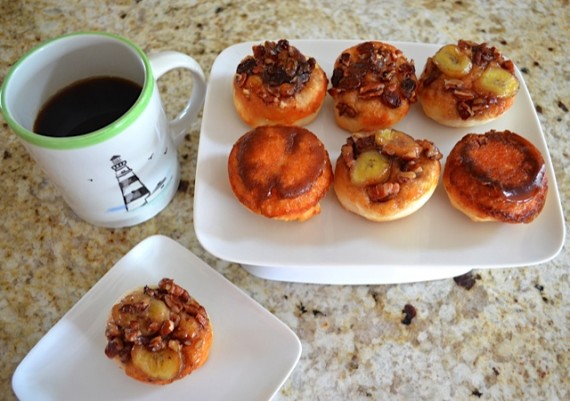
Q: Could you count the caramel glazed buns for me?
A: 2